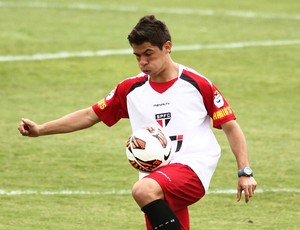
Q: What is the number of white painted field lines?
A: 3